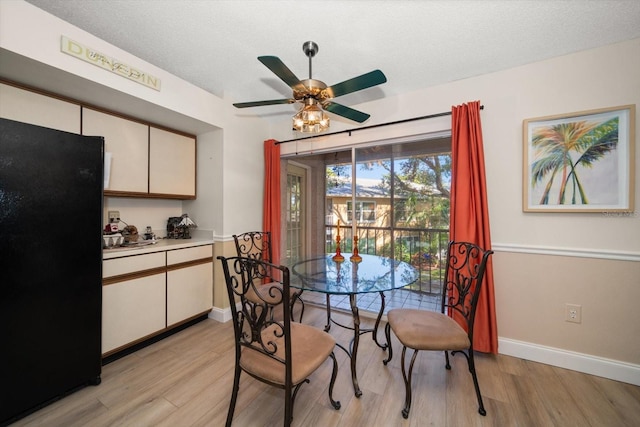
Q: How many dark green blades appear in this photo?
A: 4